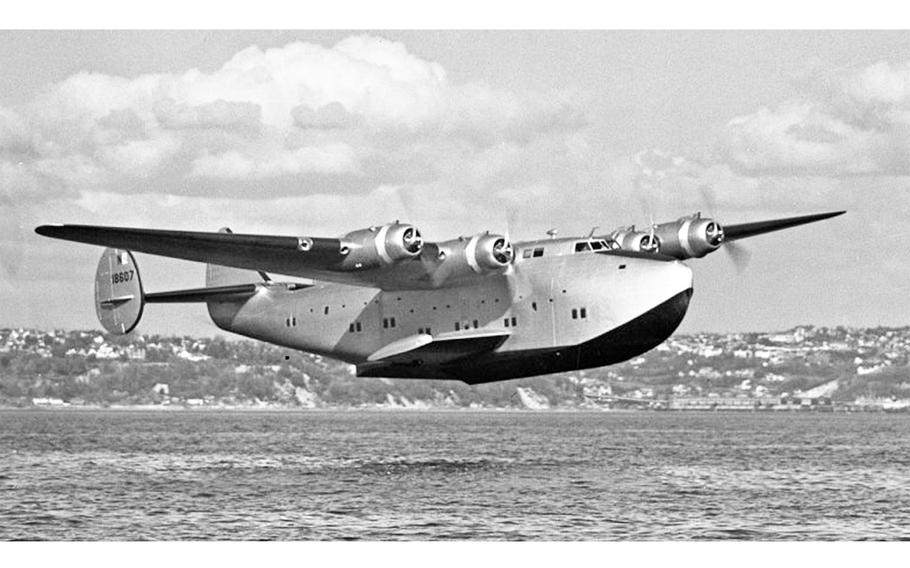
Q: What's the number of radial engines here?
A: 4